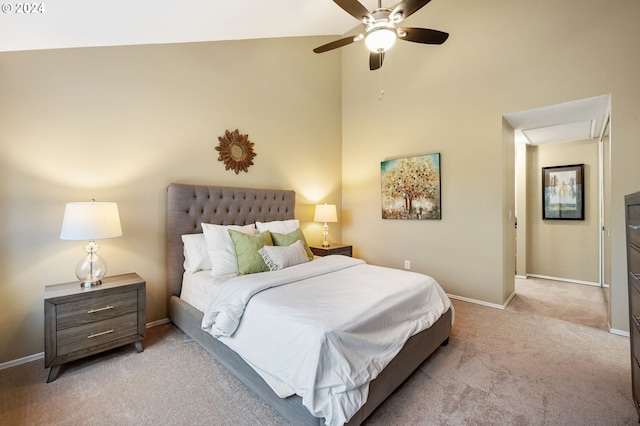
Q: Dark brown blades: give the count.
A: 5